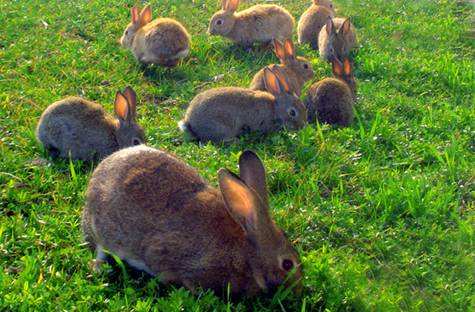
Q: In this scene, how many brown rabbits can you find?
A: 9